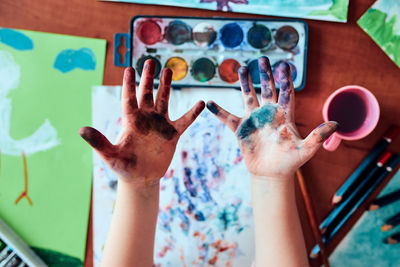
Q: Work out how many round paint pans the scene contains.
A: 12